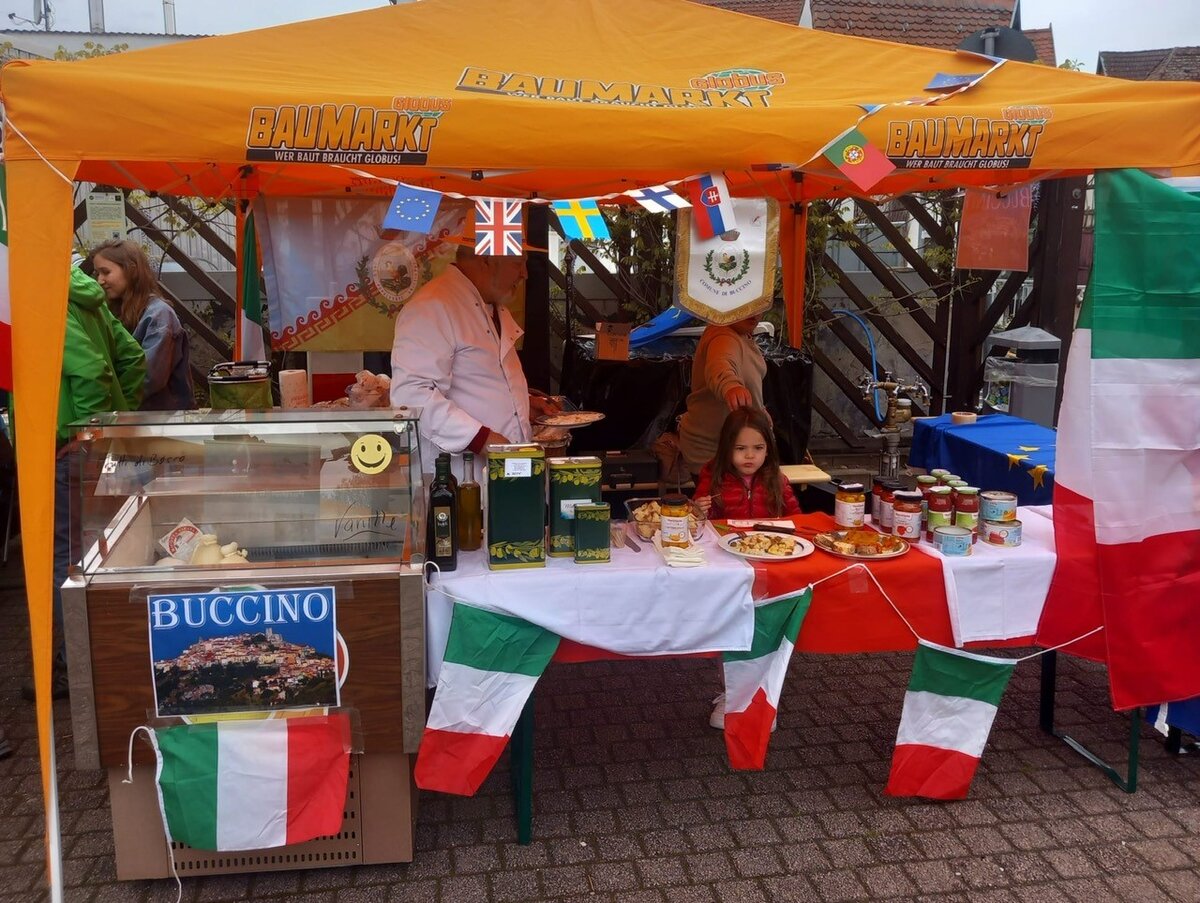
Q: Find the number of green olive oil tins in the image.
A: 3